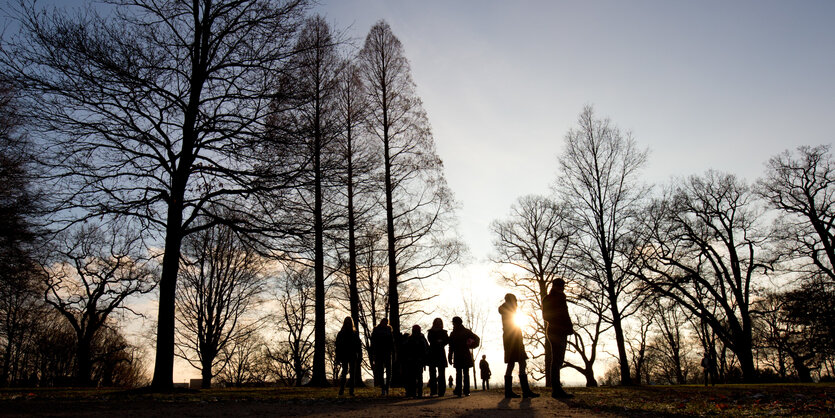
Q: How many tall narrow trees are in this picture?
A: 3